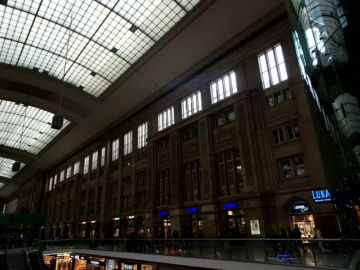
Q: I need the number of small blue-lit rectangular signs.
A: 3